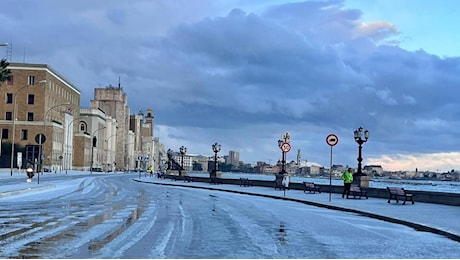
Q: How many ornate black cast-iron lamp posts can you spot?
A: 5